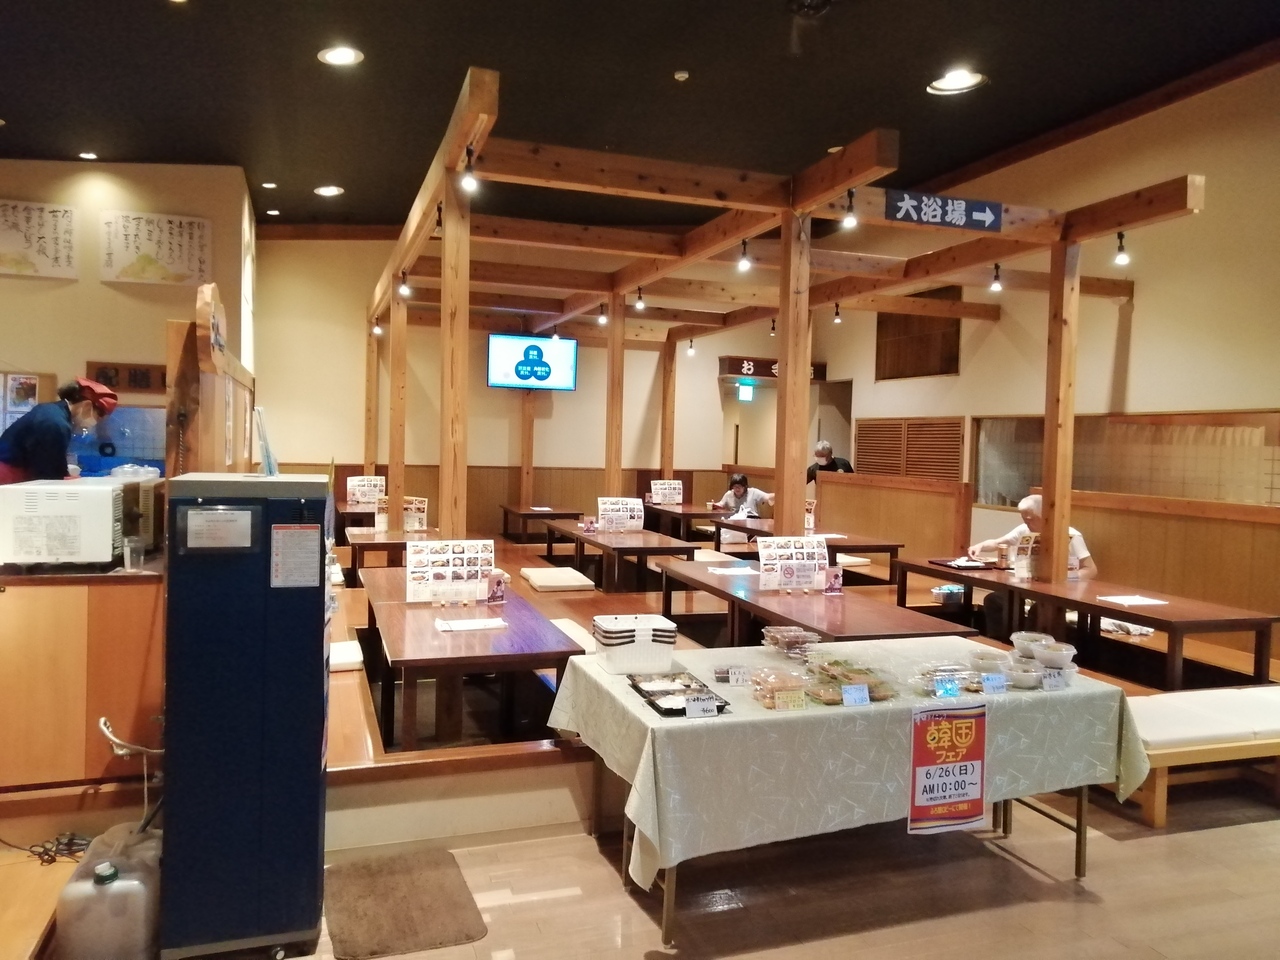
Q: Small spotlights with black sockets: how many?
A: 14